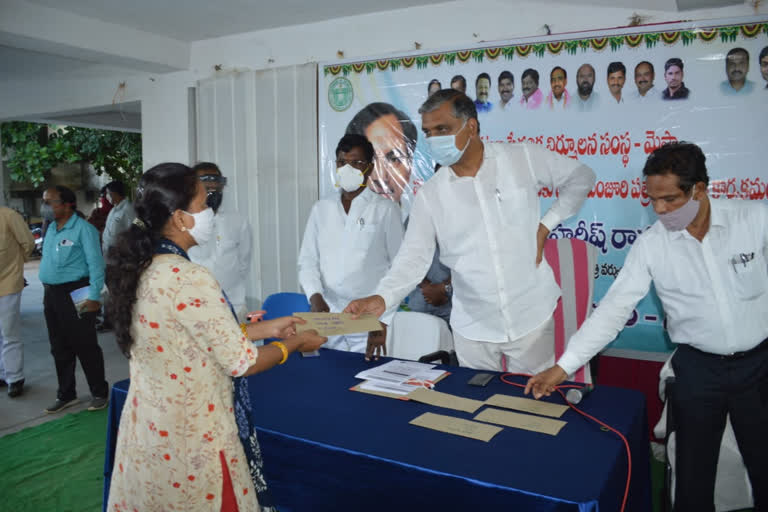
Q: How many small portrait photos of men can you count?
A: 12